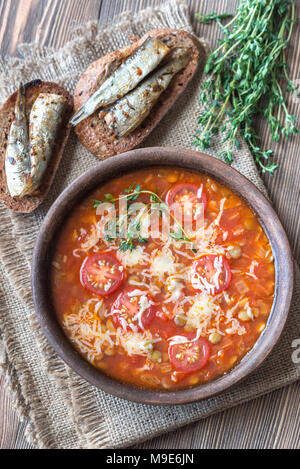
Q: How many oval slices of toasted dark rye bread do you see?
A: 2